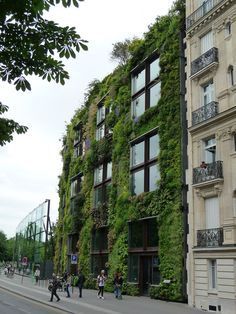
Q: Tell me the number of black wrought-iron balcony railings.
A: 5